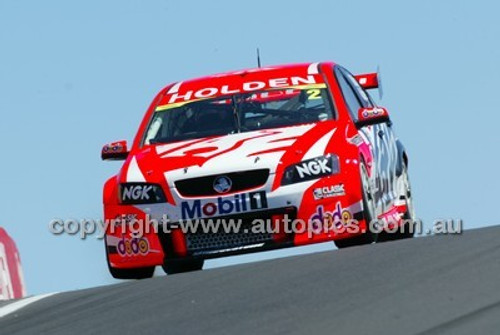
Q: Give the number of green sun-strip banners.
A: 0